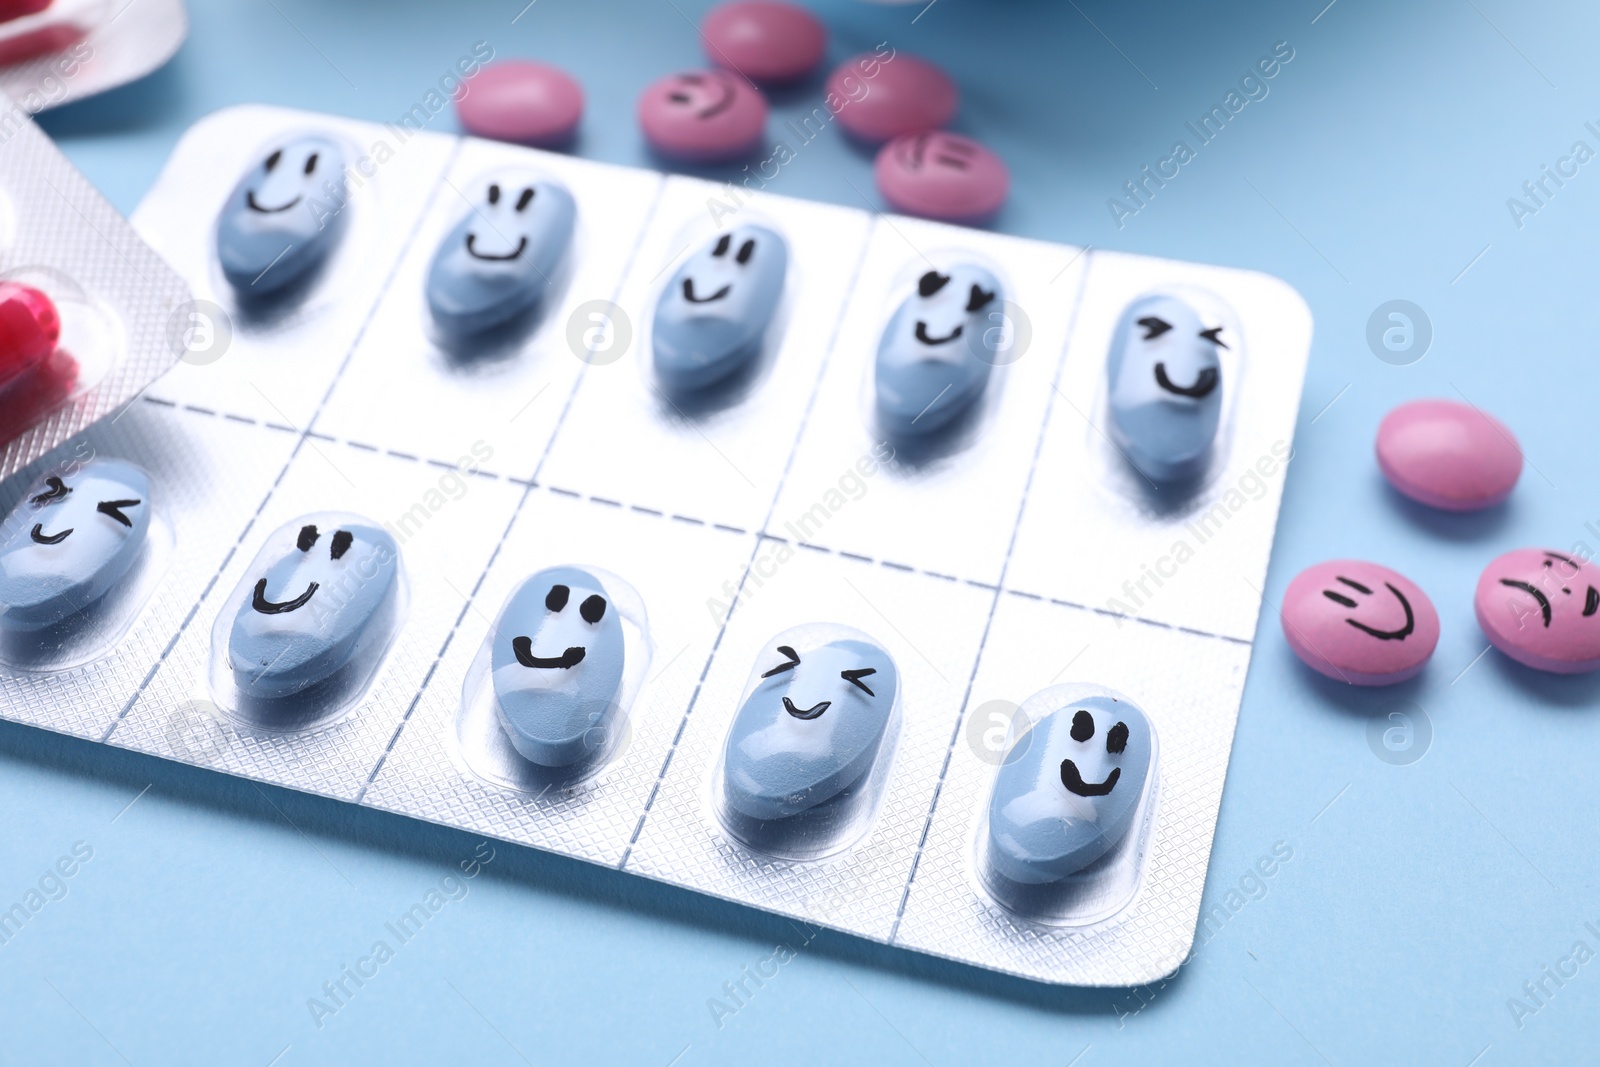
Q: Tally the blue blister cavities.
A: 10